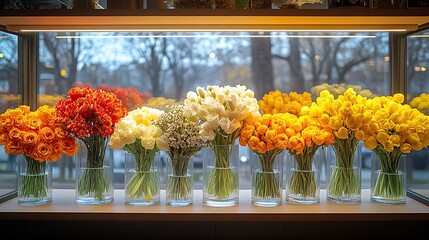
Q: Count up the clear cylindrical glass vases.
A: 9